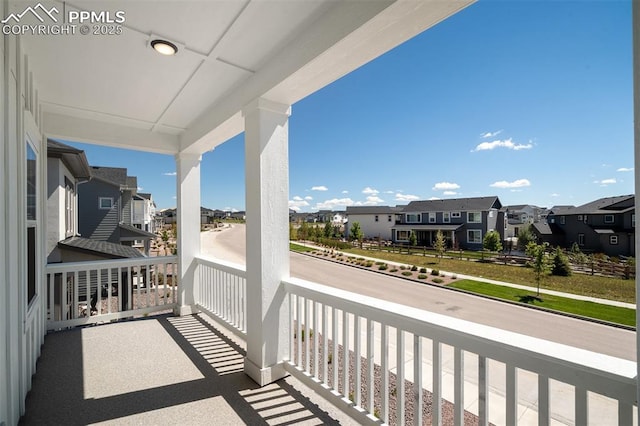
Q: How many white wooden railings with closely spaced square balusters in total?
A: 3